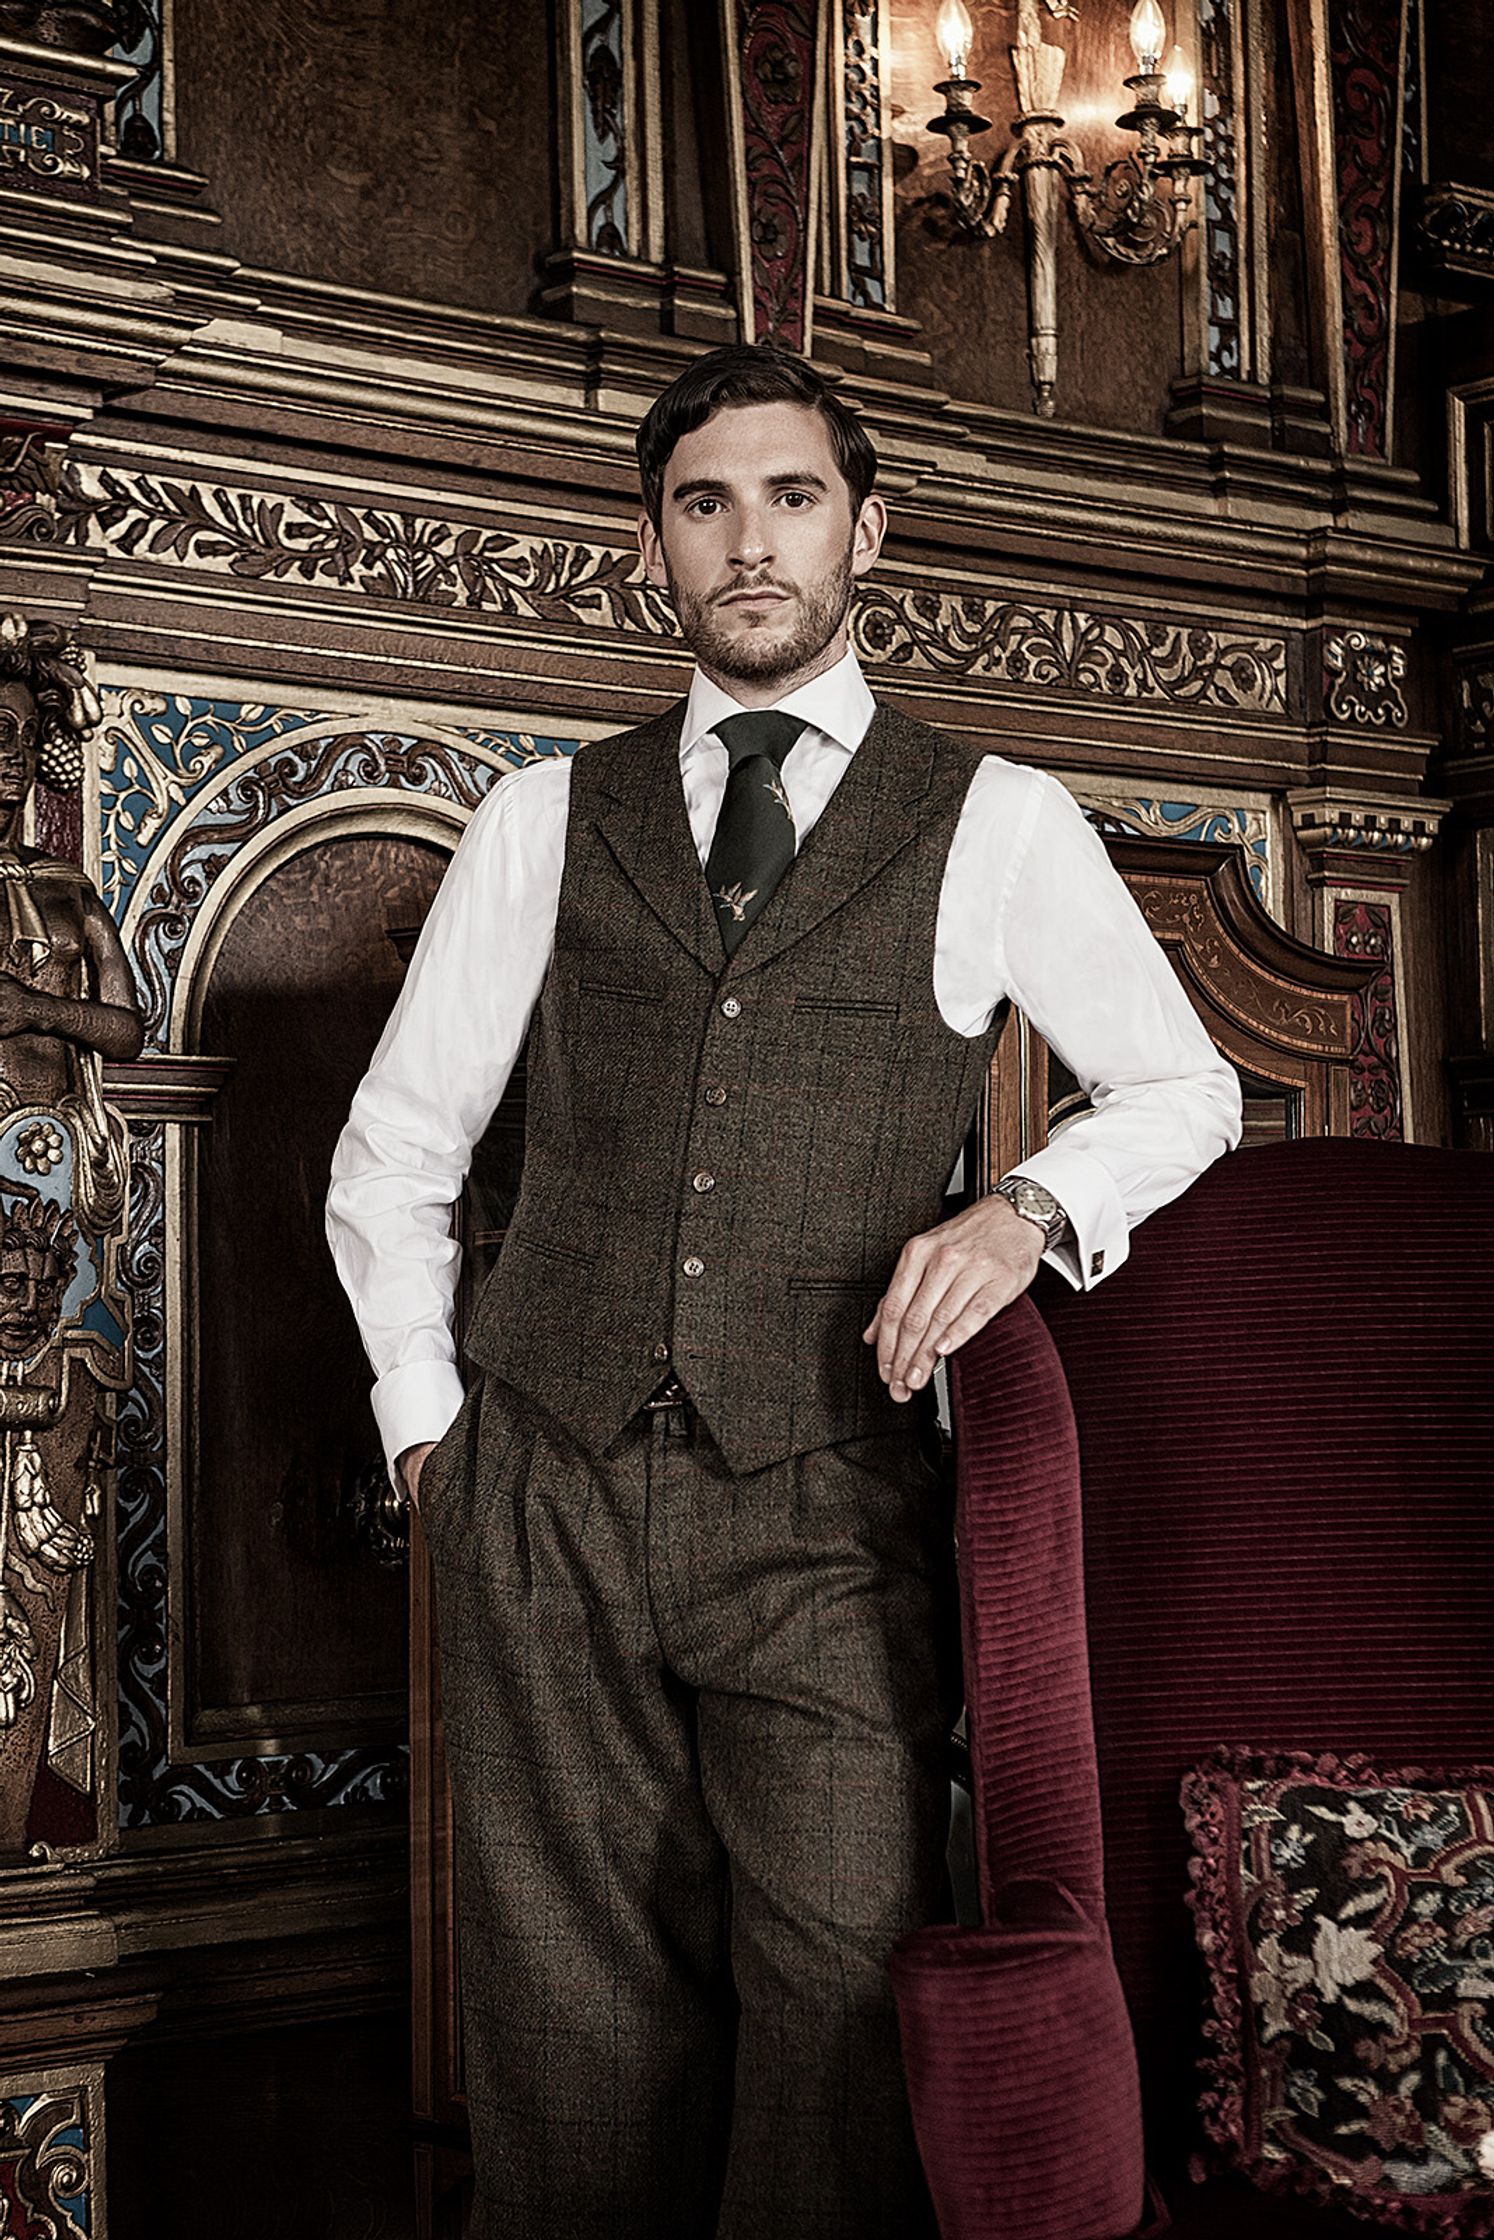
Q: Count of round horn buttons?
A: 5